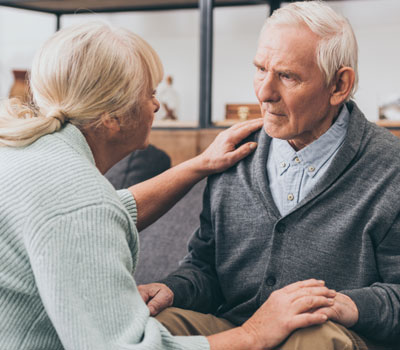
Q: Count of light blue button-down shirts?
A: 1